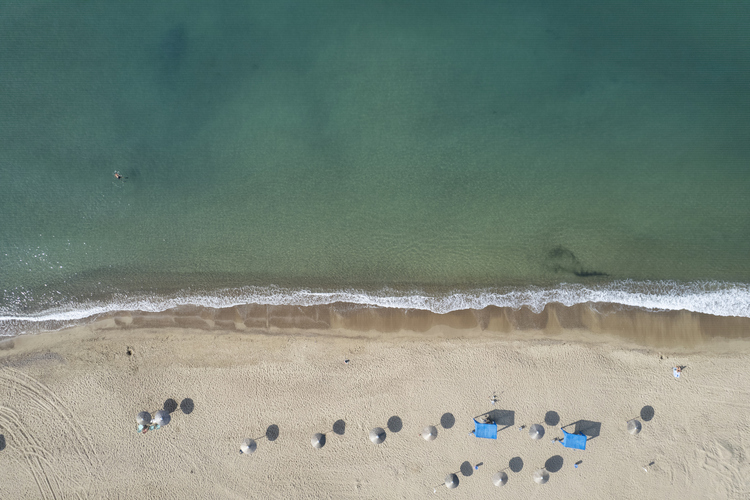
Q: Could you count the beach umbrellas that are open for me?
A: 11